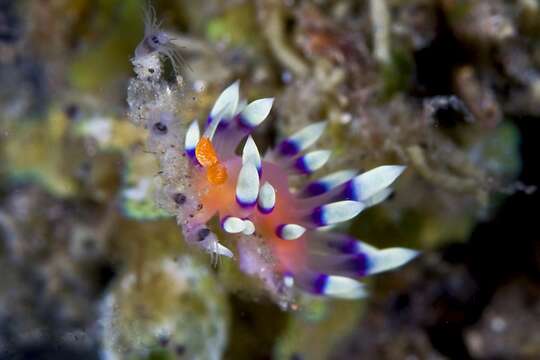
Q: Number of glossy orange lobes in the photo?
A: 2